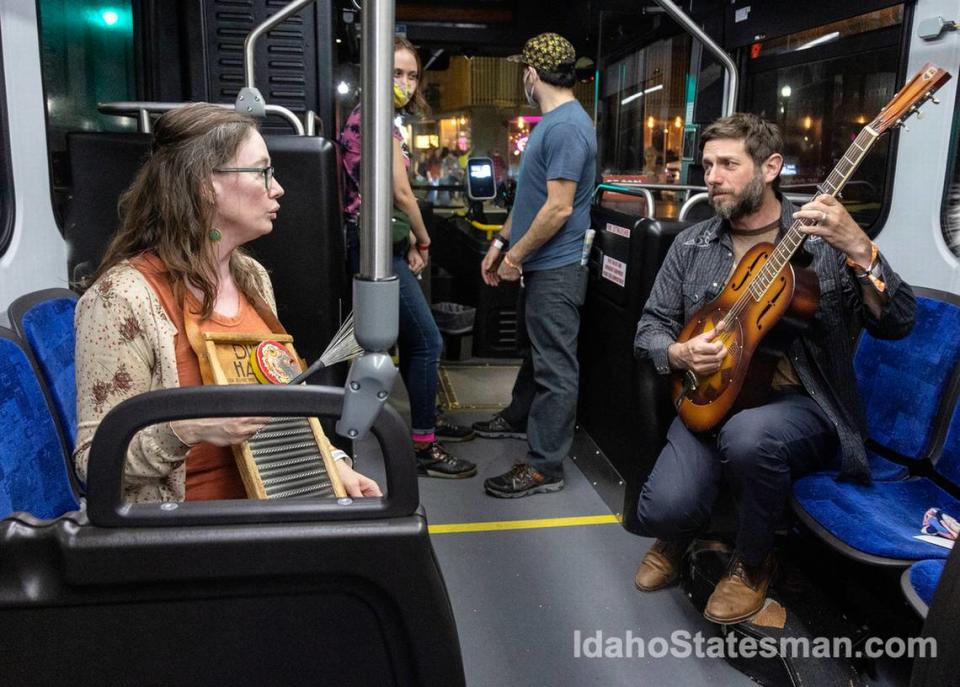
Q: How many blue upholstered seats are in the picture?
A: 5